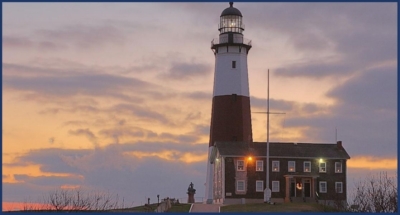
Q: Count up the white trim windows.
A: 12